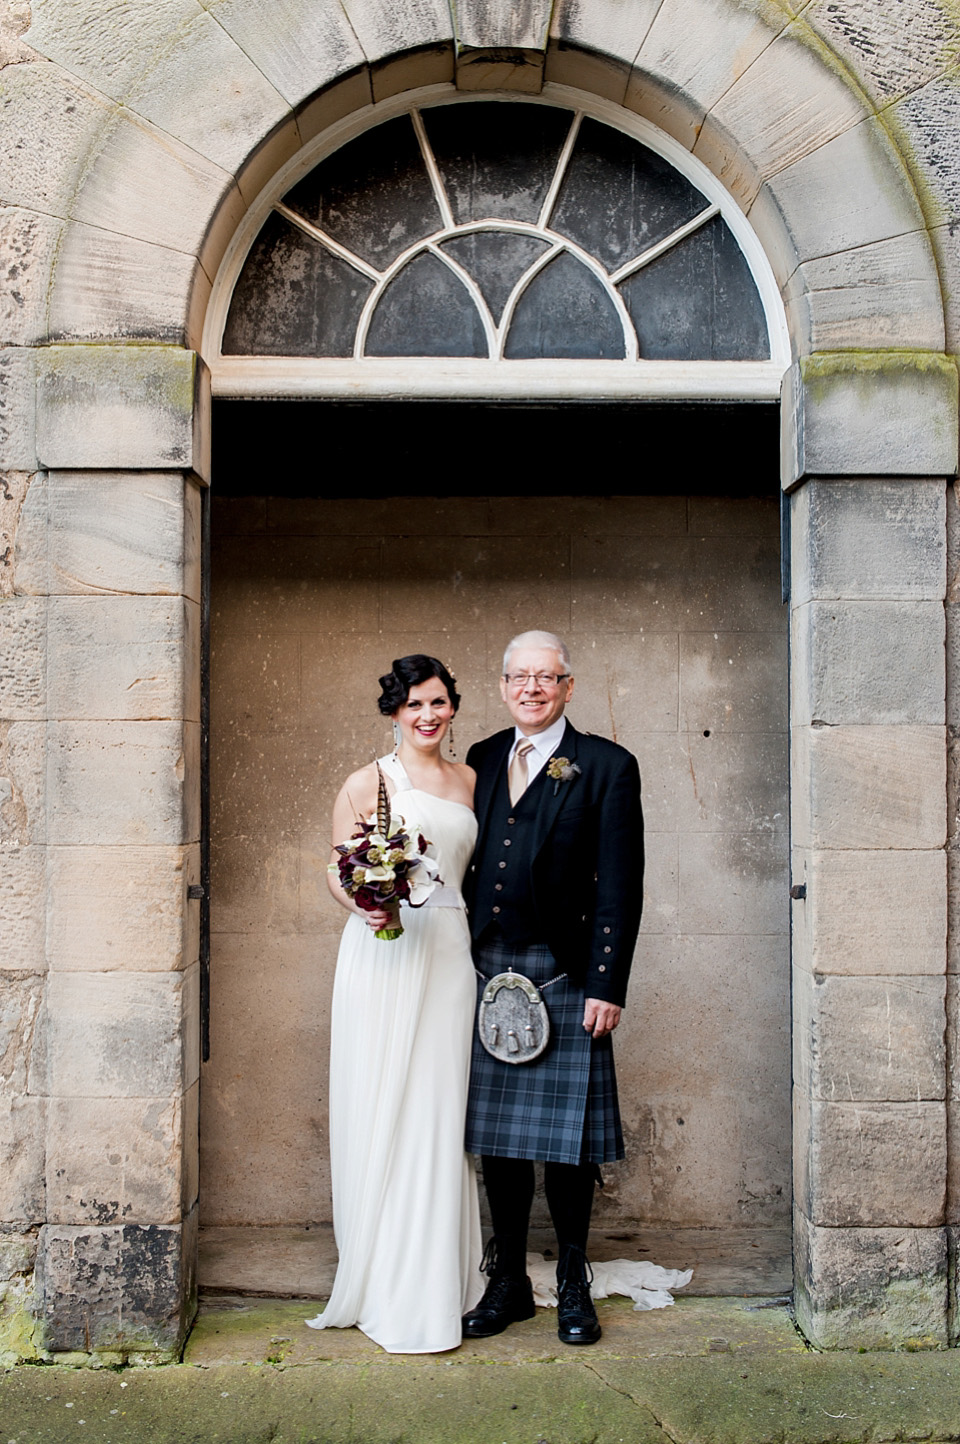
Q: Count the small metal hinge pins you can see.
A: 2